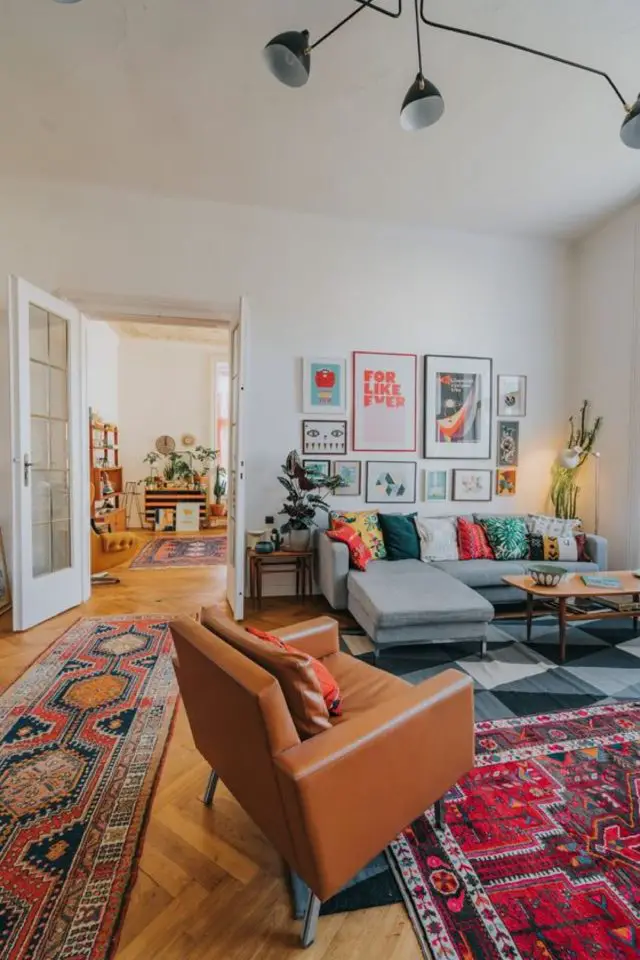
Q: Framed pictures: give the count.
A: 12